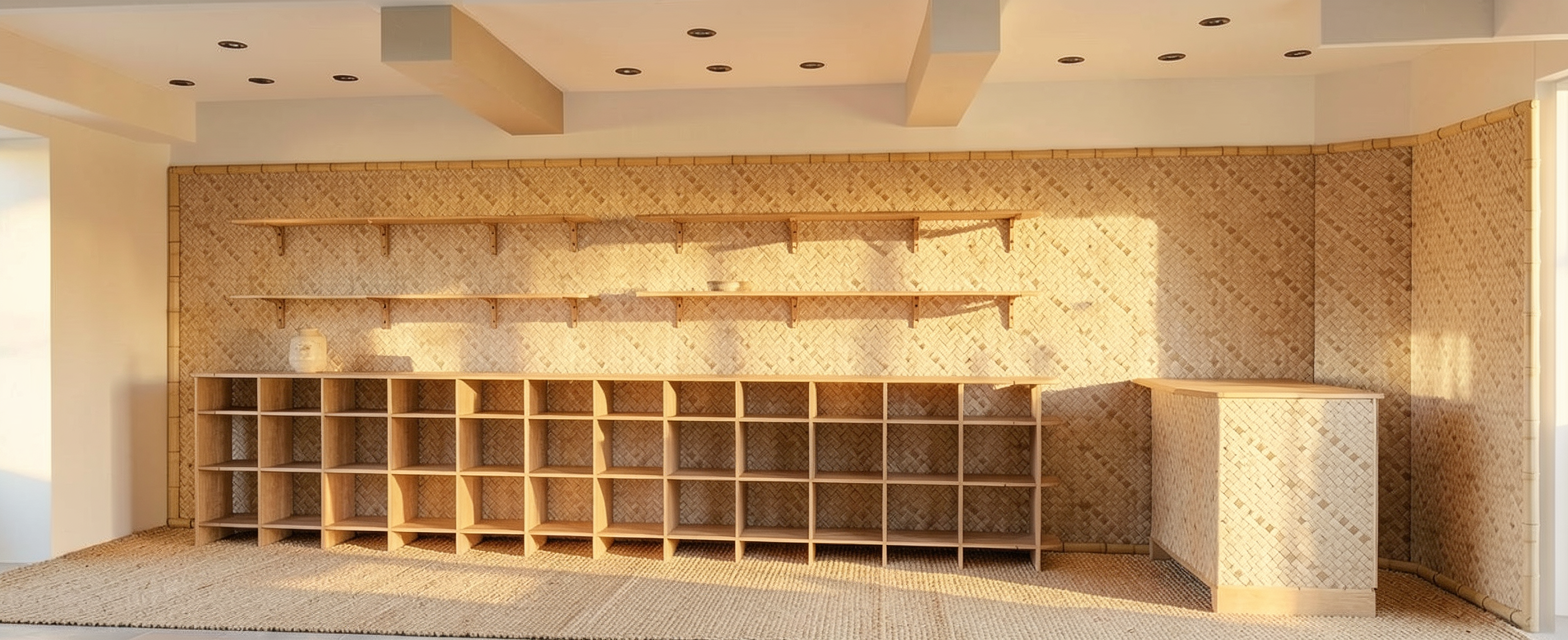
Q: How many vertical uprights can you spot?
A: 13